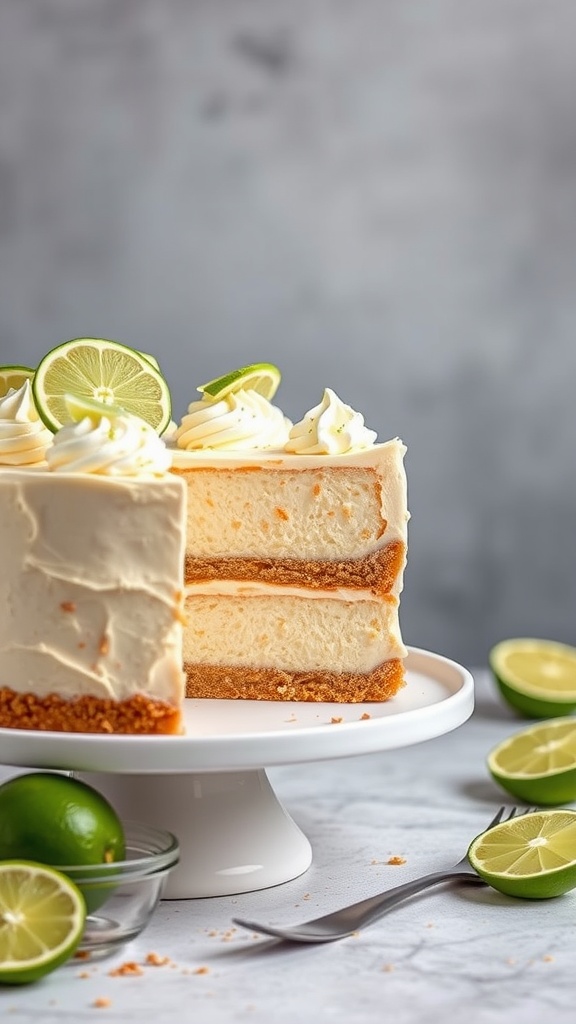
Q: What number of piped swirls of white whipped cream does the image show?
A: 4